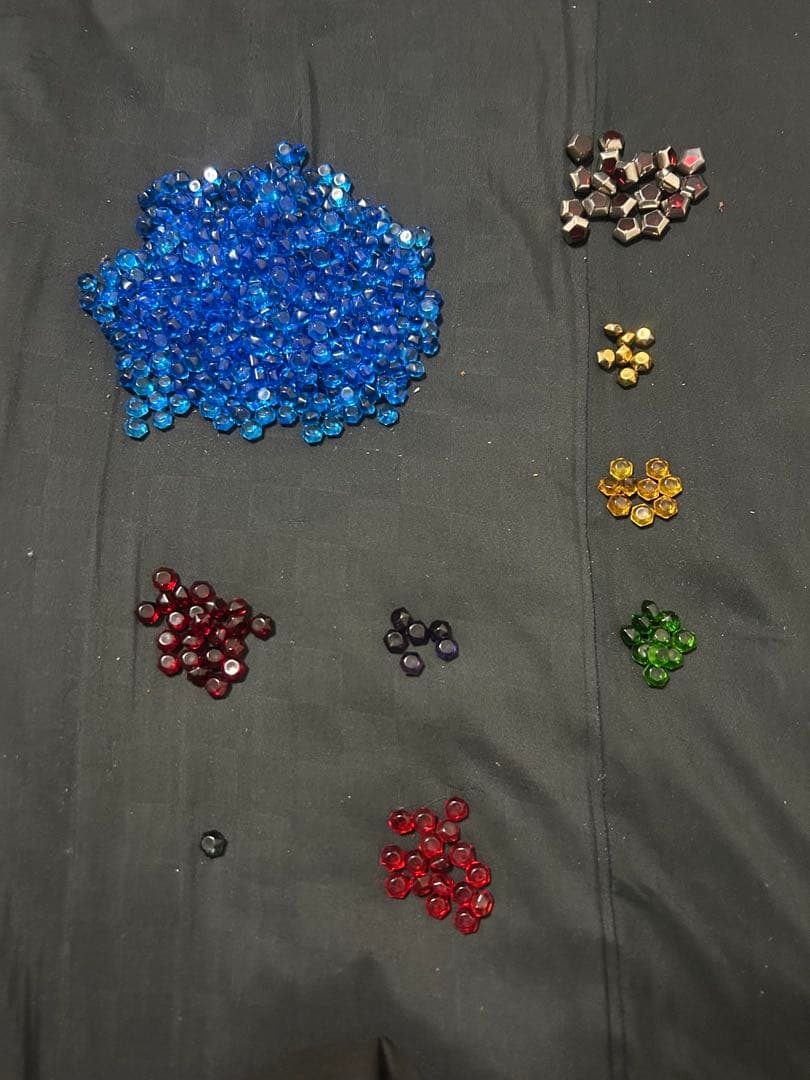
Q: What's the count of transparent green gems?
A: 10